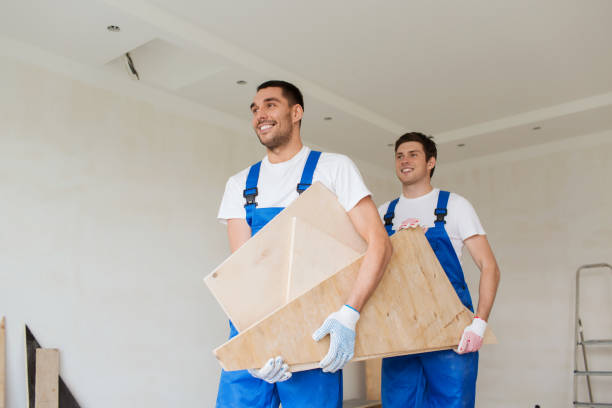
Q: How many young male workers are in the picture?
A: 2